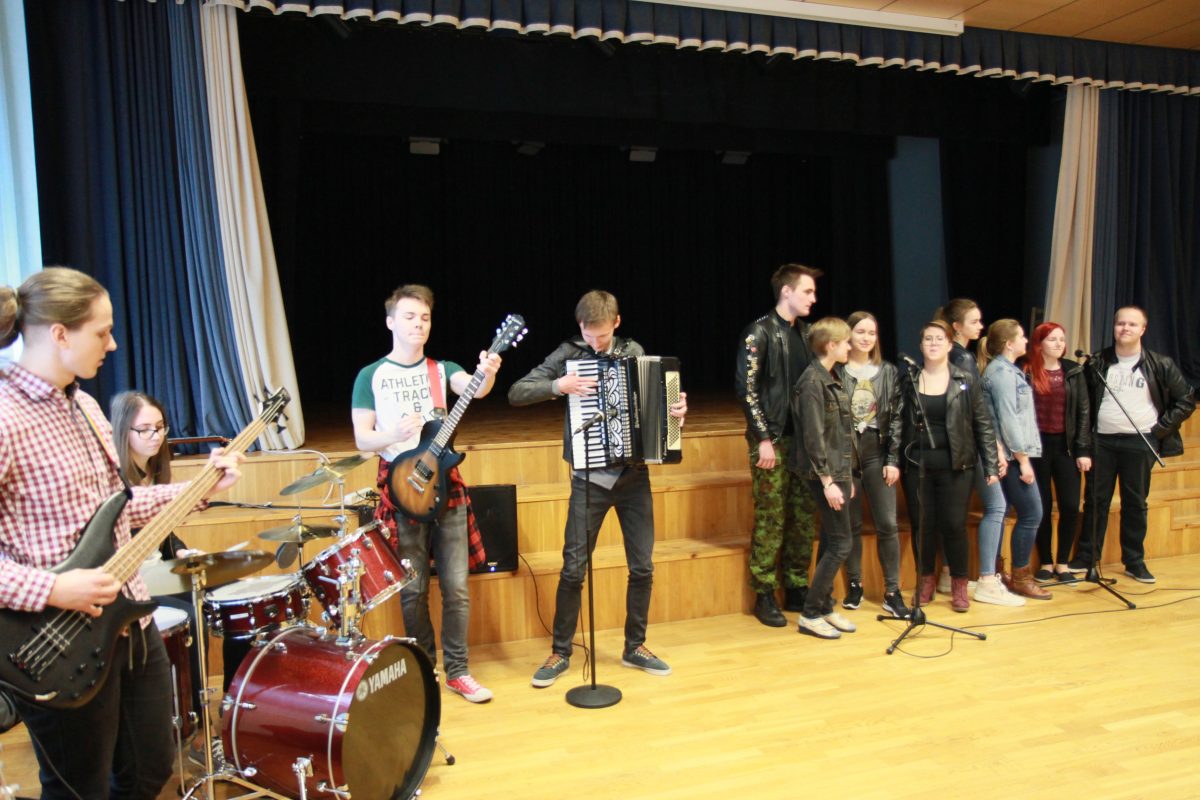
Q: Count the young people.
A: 12